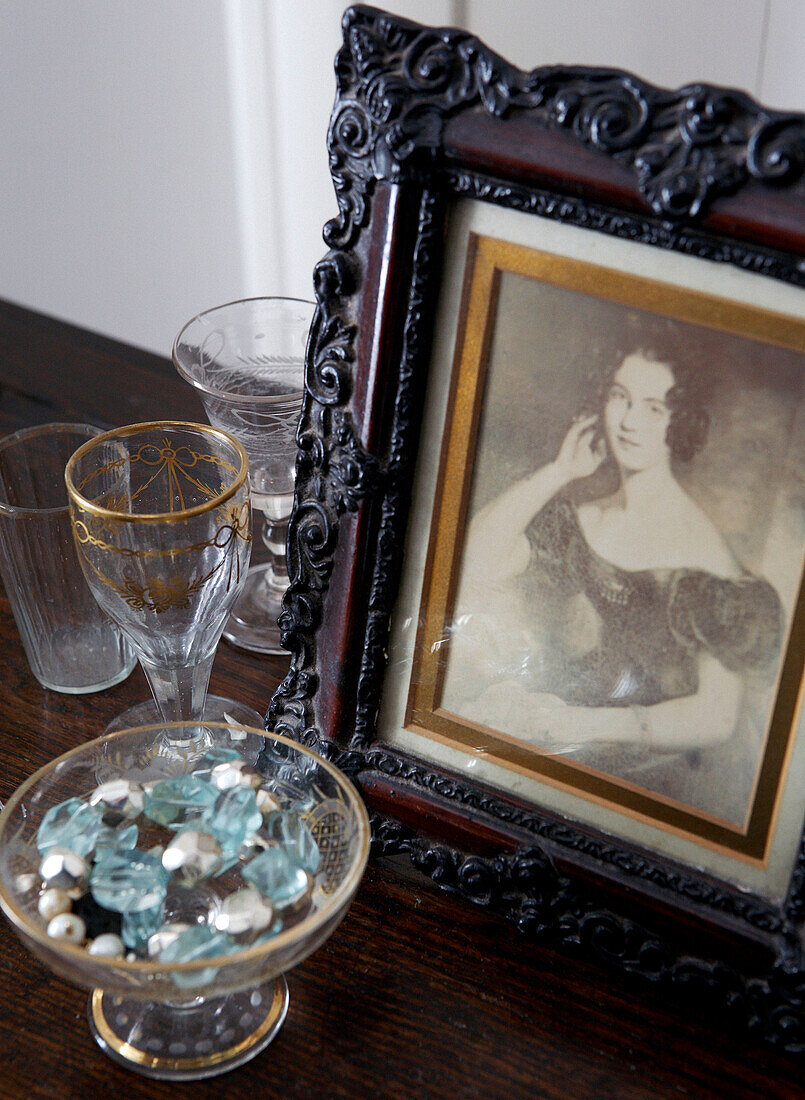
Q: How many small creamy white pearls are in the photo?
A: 3